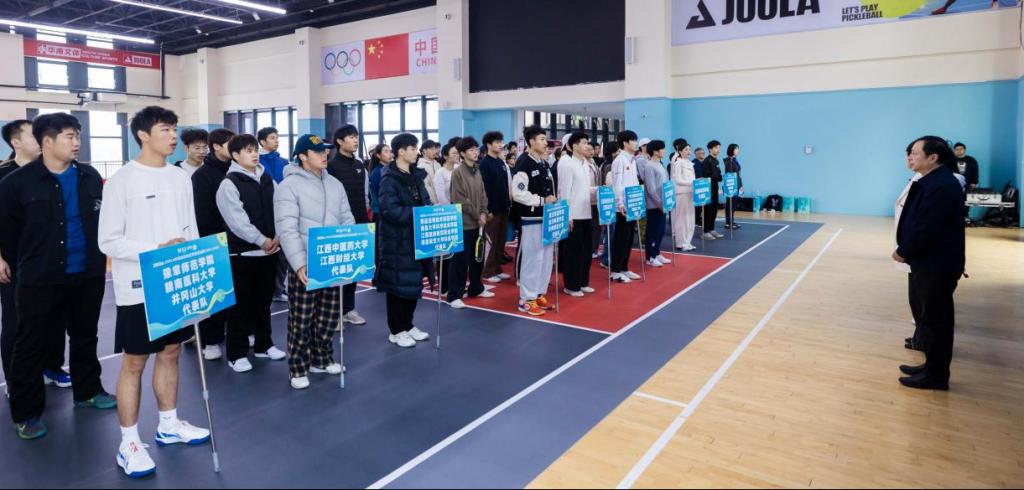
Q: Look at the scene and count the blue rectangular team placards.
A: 9